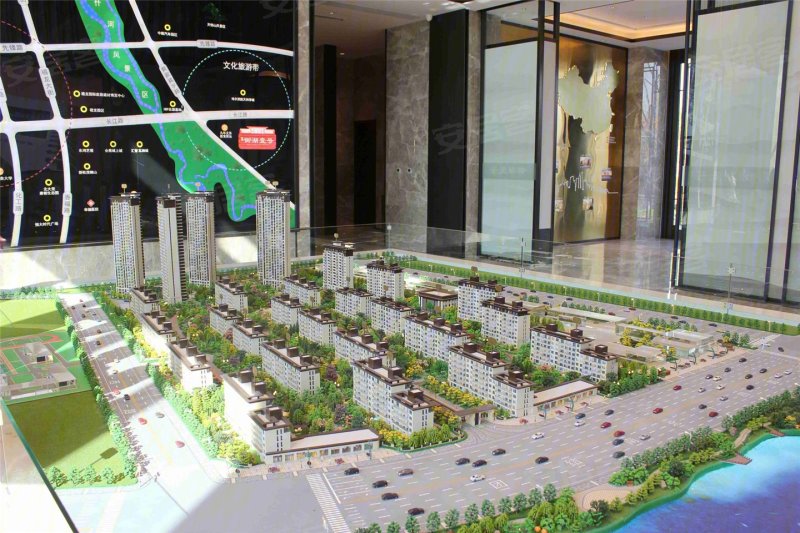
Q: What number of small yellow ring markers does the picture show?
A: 11